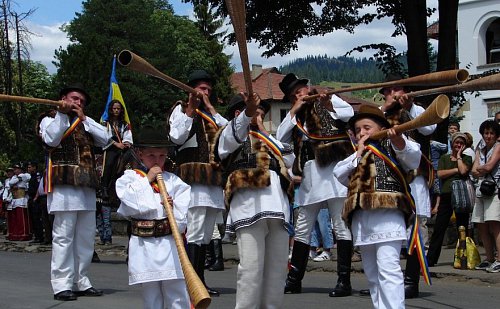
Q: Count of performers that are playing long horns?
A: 7